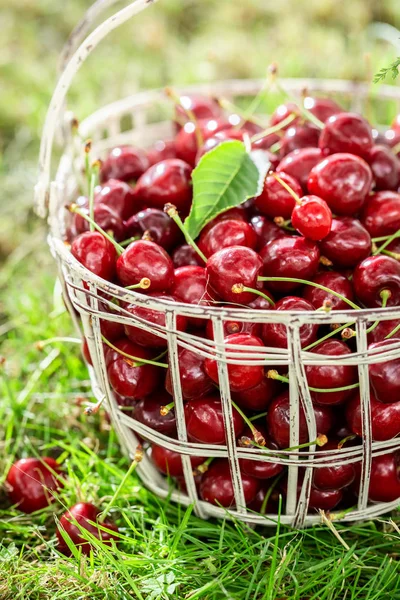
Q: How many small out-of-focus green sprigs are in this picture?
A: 1